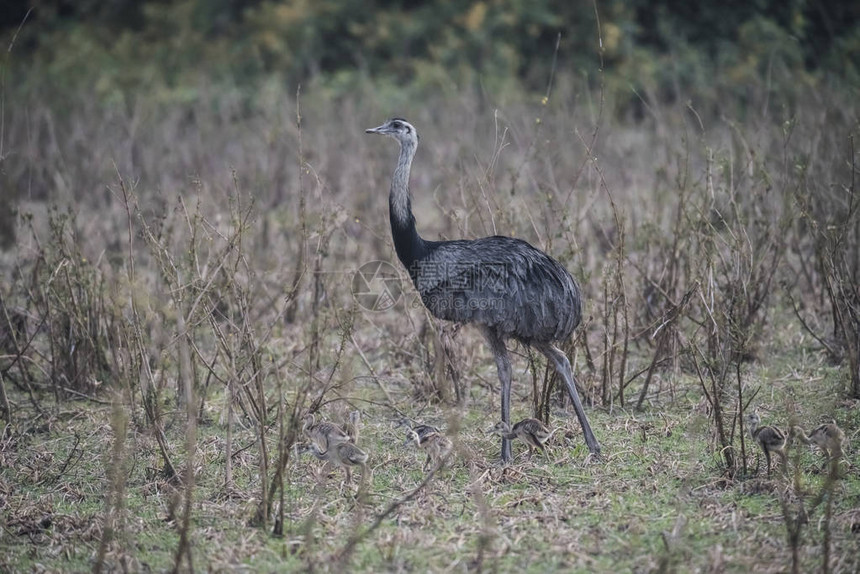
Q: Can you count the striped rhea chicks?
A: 8